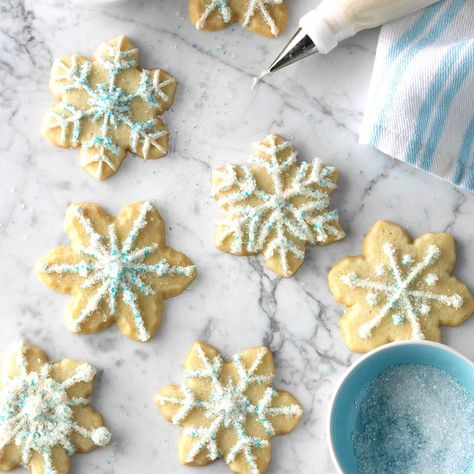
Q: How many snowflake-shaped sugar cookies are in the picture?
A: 7